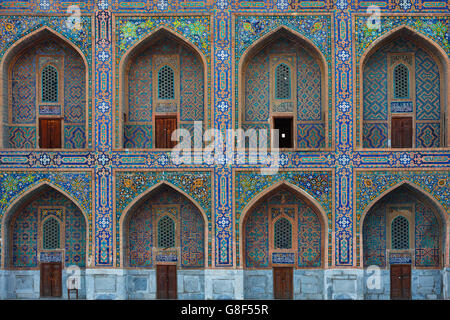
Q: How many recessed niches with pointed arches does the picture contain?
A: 8